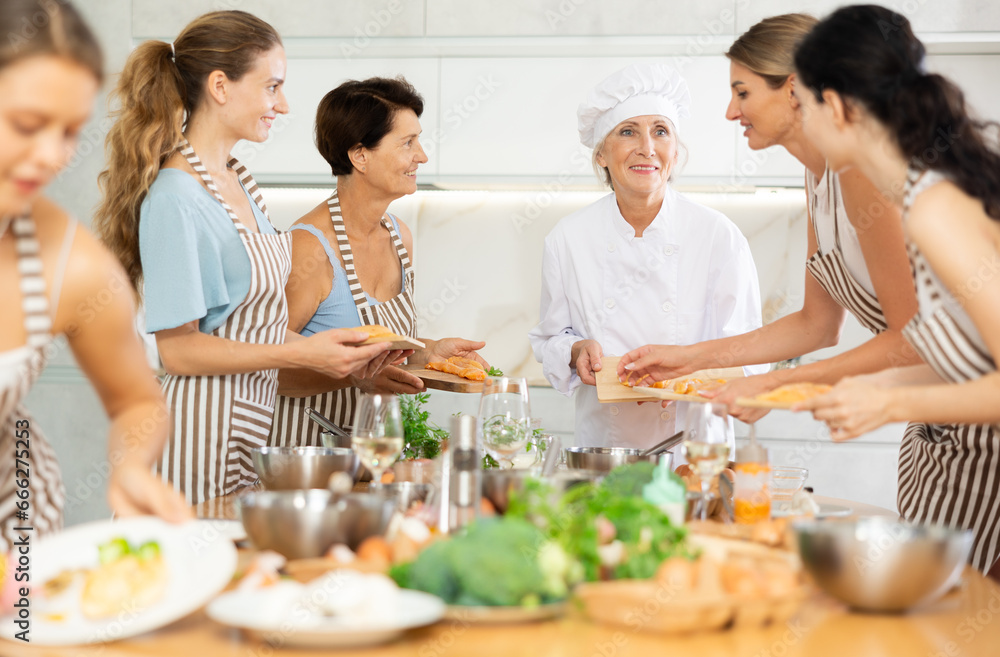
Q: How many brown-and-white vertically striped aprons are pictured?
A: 5